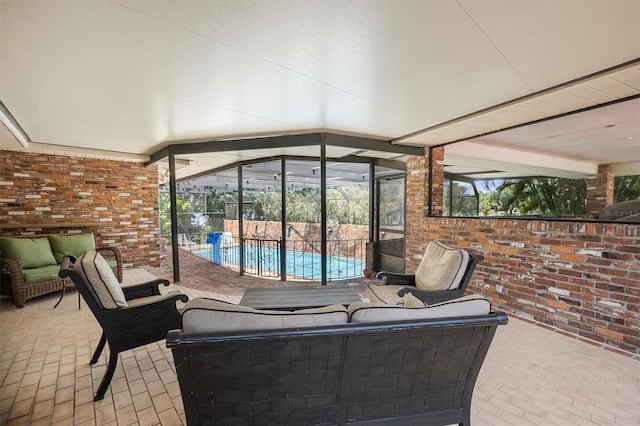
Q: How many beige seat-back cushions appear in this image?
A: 4